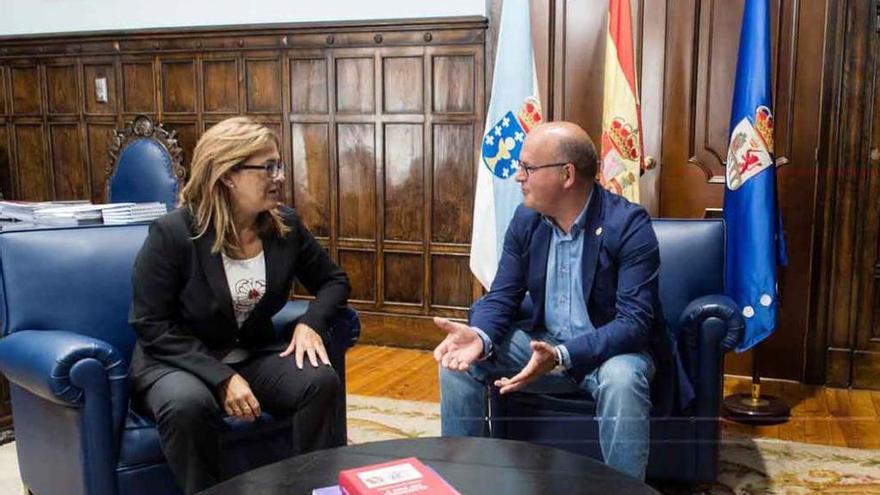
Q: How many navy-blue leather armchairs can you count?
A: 2